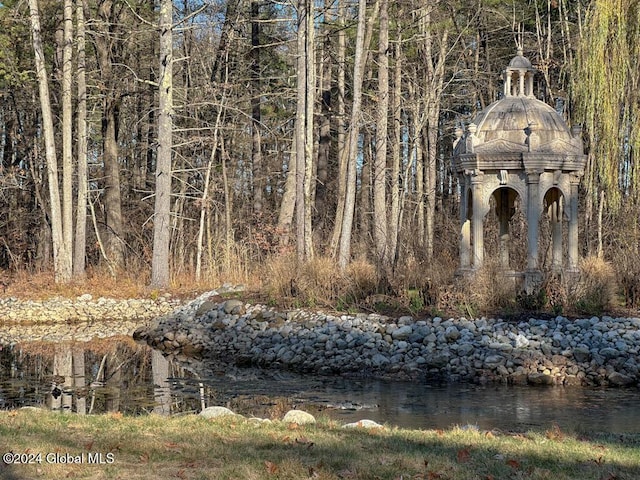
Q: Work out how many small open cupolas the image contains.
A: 1